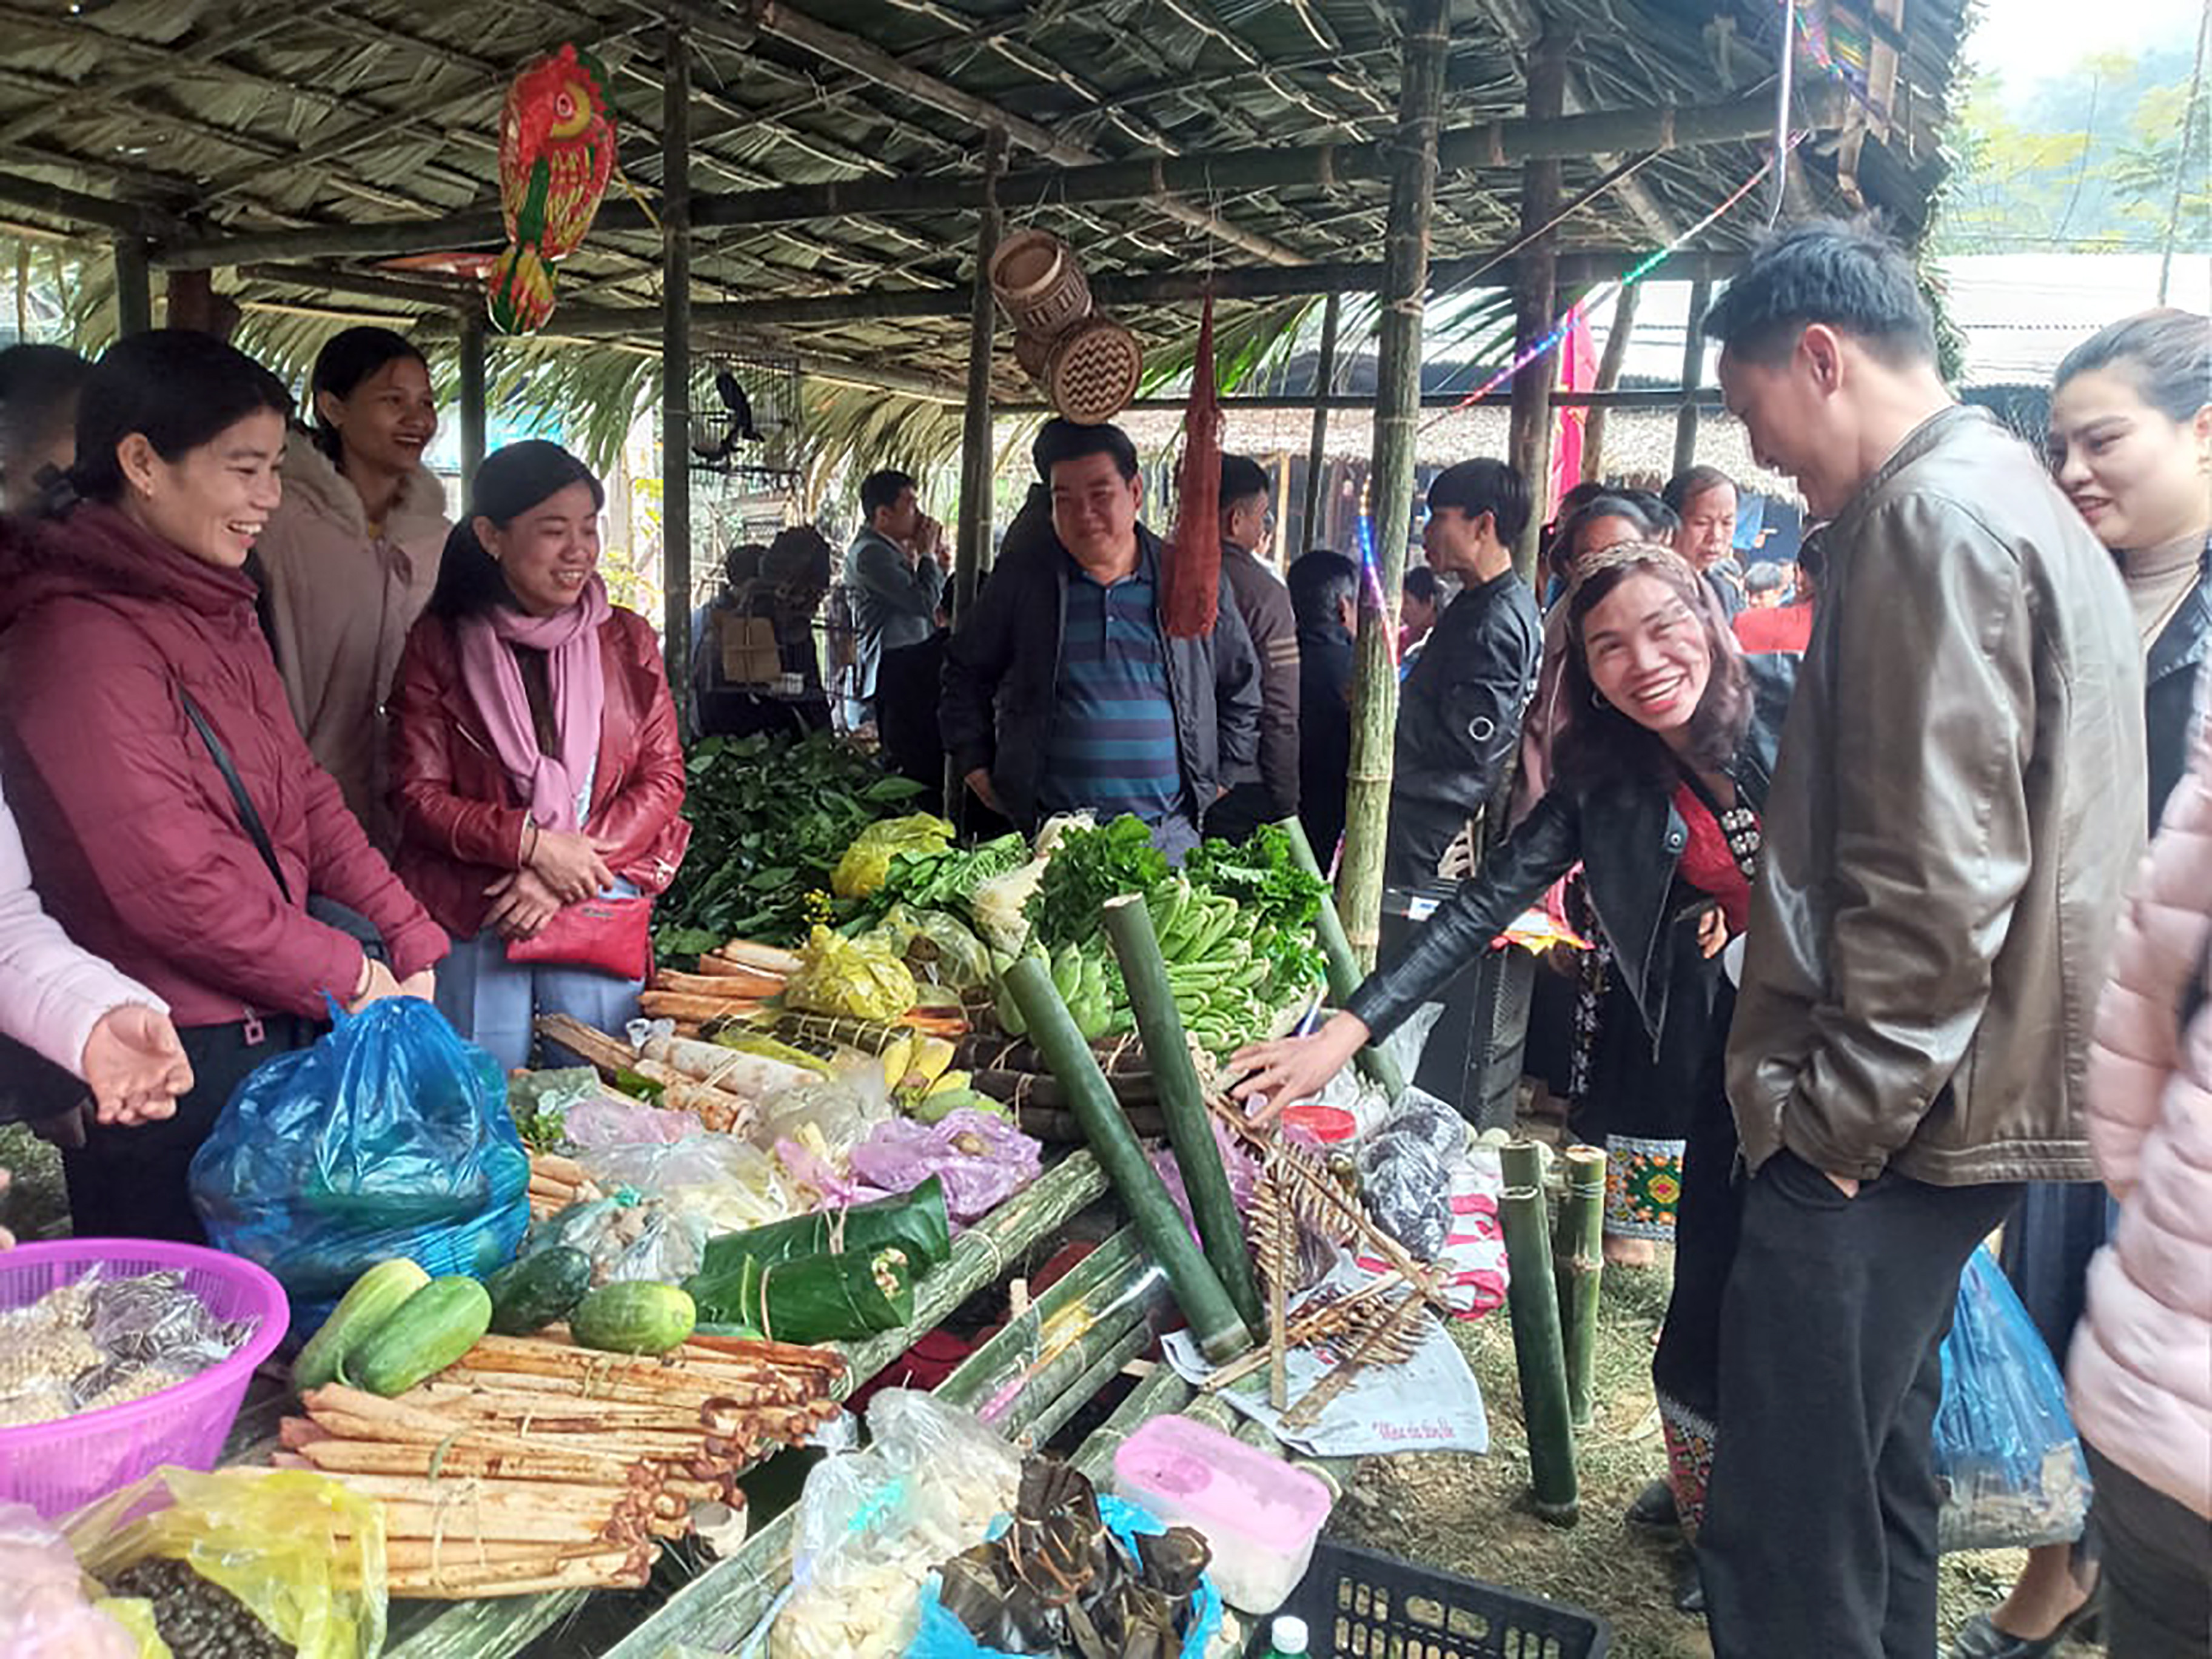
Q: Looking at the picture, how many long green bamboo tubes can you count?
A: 5